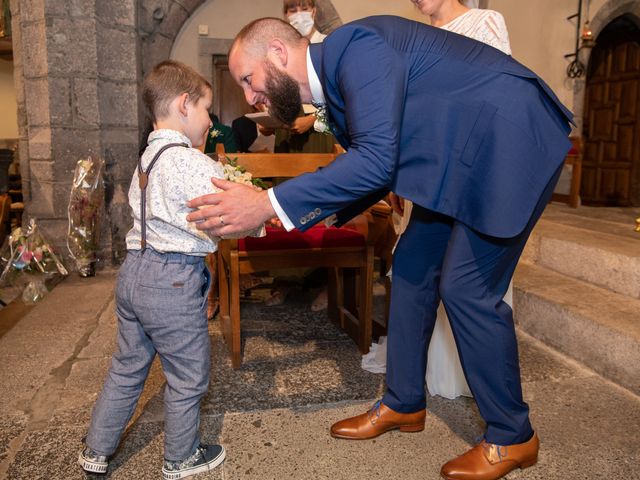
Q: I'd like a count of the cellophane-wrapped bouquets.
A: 2